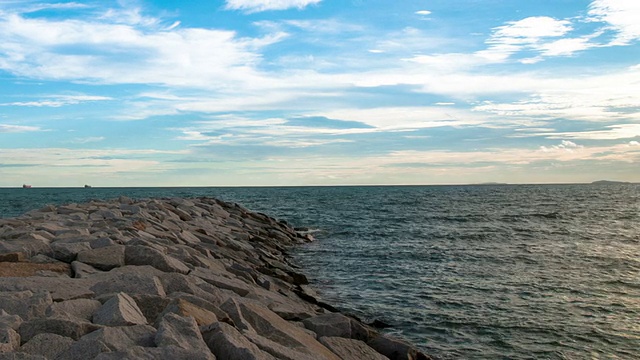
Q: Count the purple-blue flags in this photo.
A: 0